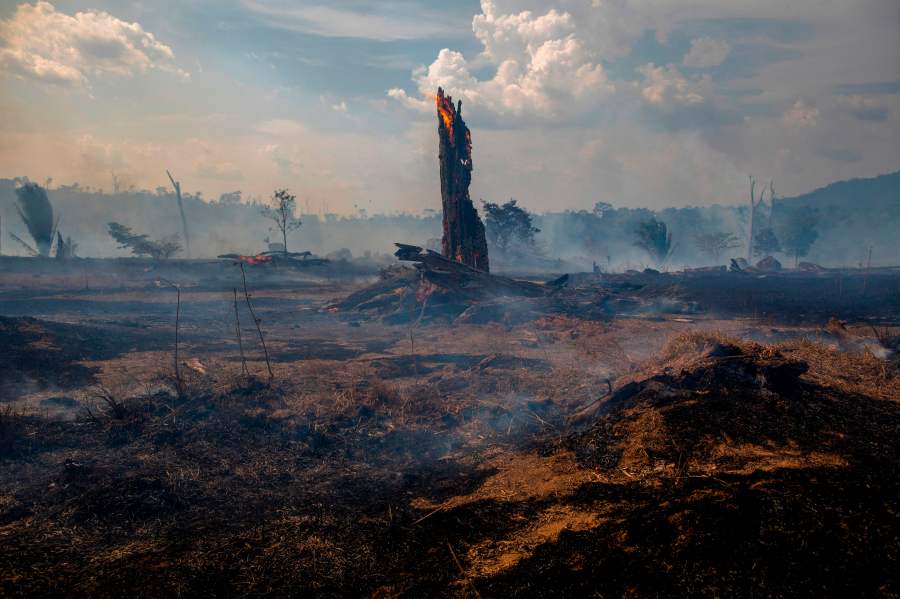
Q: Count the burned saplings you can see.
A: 3